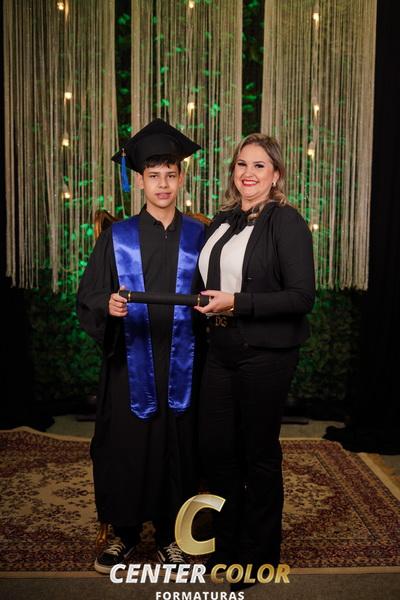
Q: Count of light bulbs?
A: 12